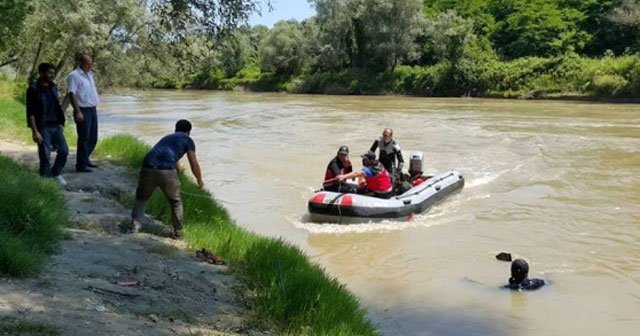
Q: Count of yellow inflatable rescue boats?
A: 0